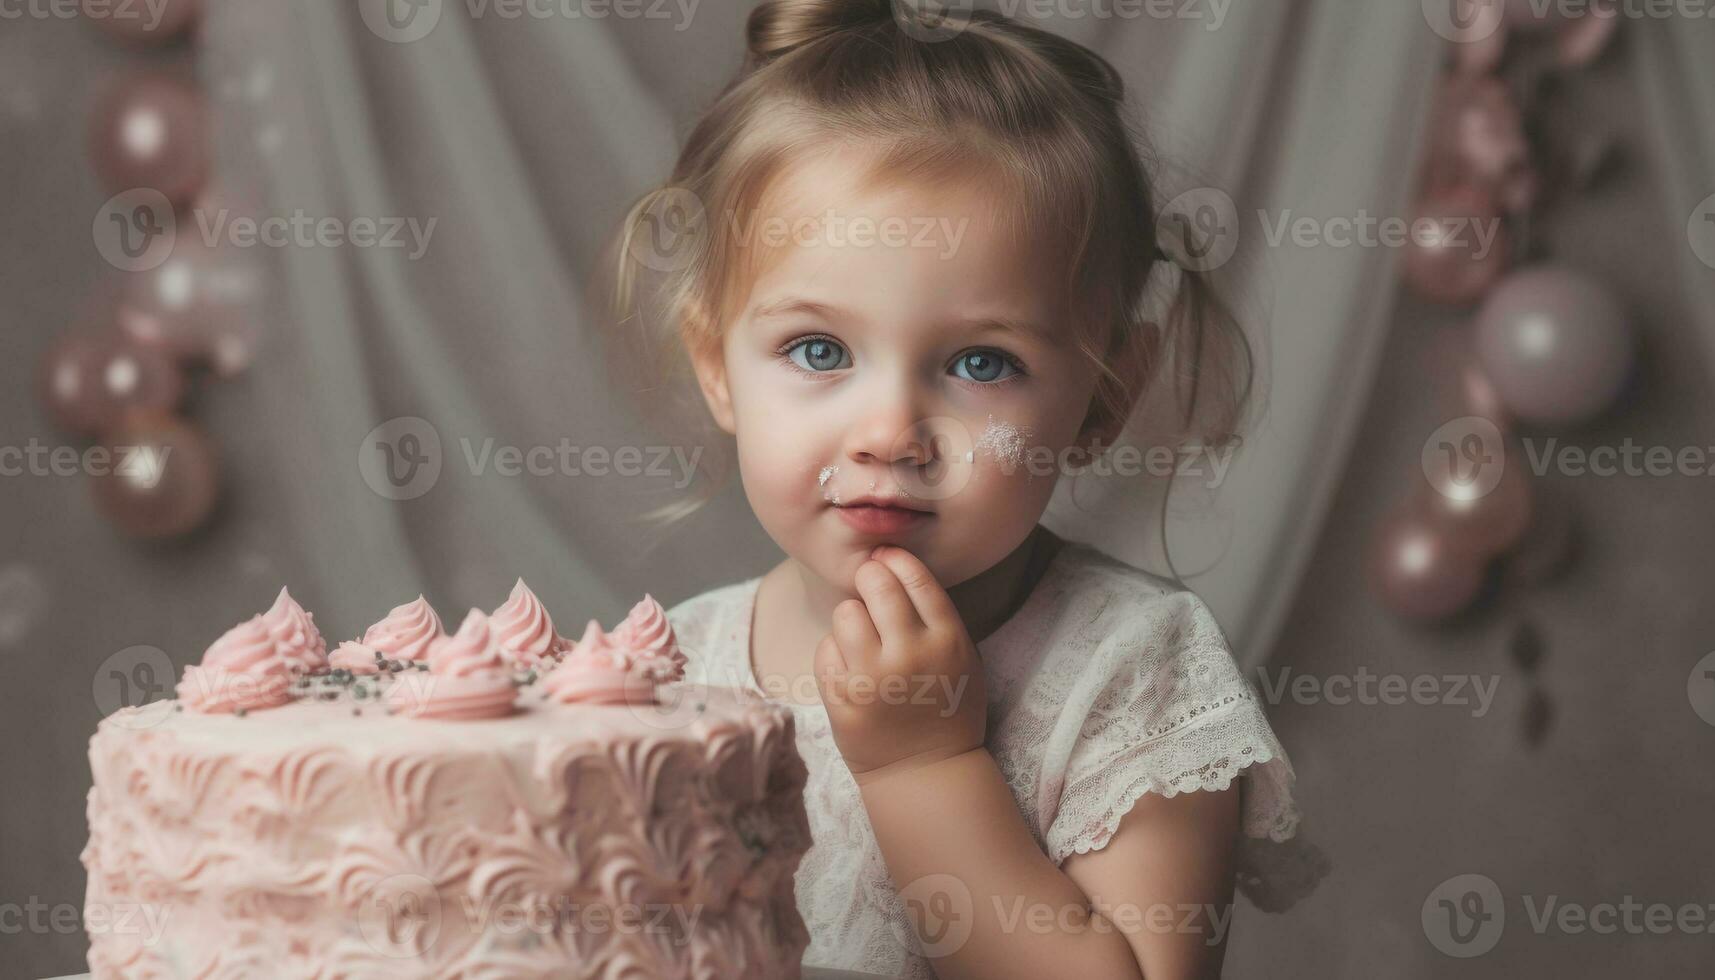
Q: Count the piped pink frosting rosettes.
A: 7